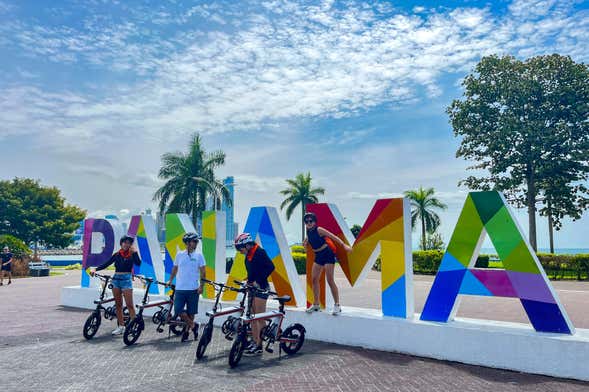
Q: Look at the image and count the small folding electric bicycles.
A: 4